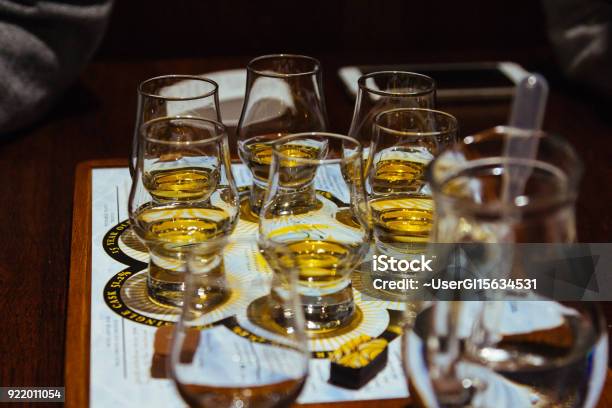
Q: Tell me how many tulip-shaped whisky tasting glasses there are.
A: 7